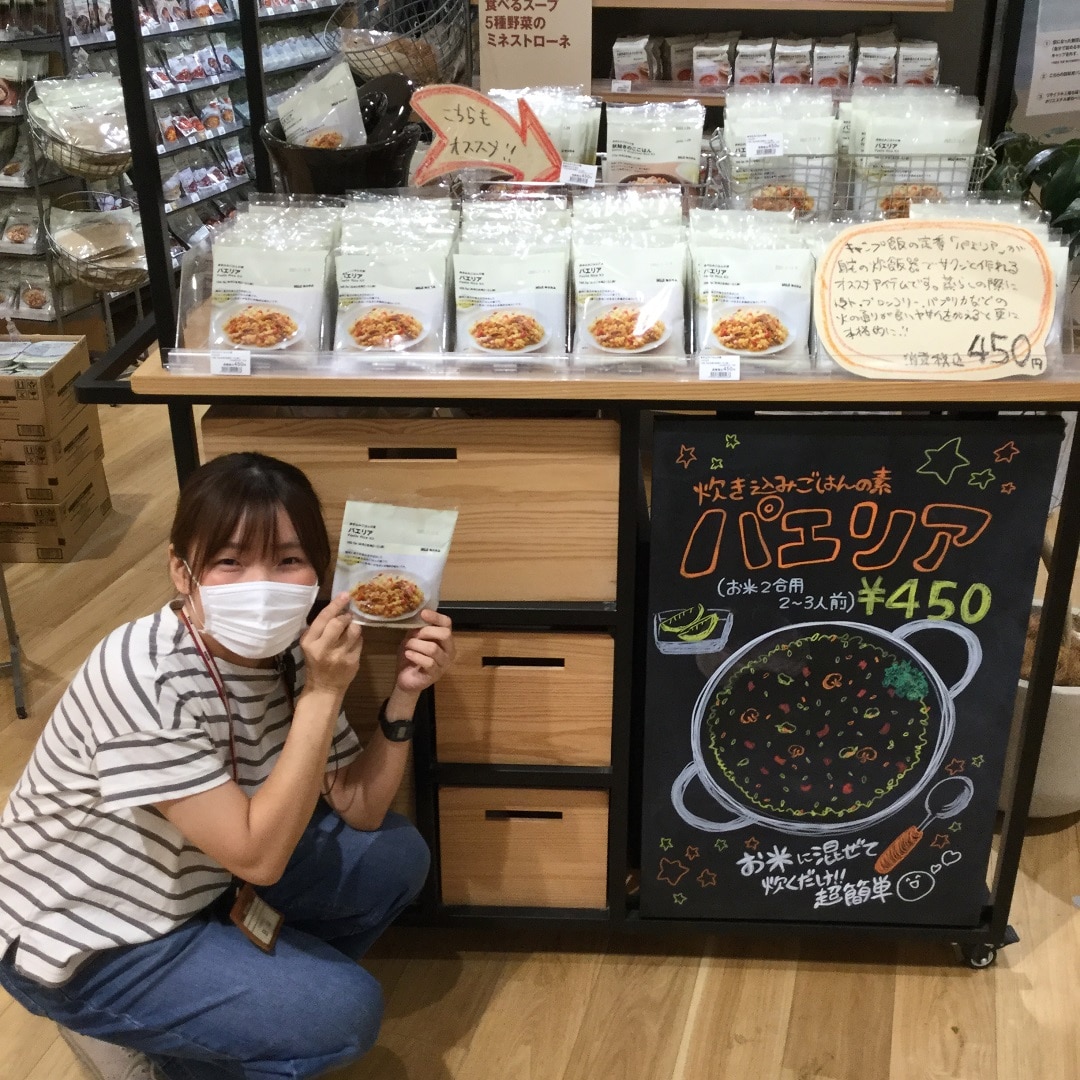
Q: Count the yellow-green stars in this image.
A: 9